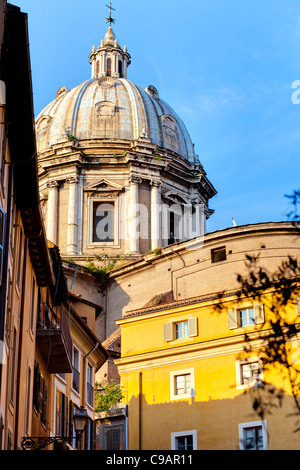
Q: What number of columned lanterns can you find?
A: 1